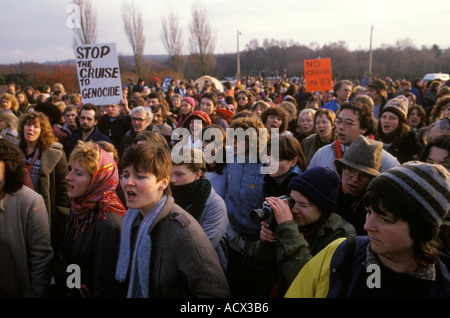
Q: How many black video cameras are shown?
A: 1